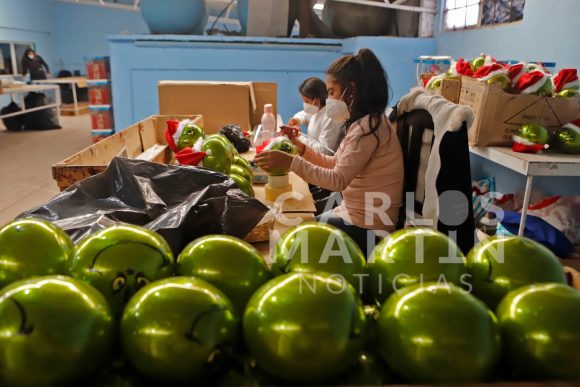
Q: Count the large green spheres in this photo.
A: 11